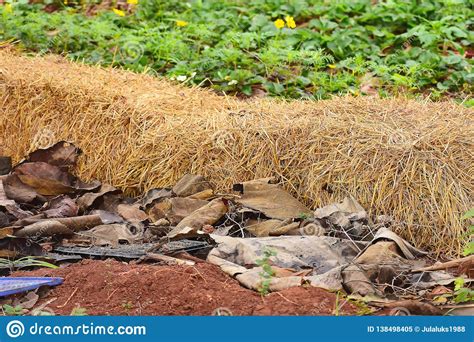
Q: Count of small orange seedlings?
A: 0